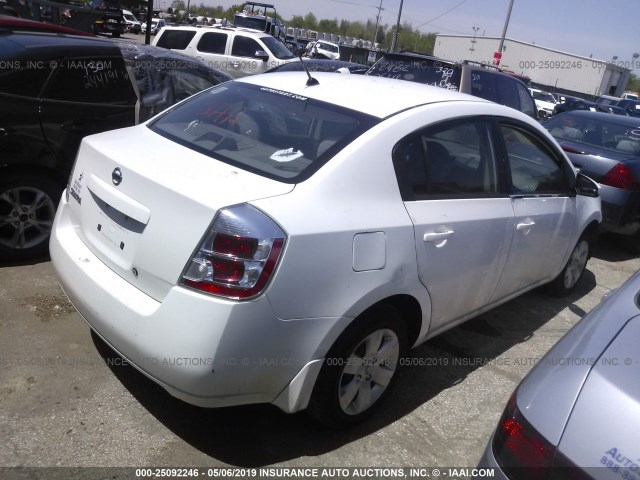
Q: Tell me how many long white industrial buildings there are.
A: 1